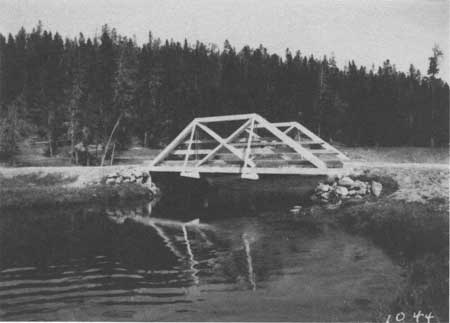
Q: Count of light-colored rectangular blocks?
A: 2